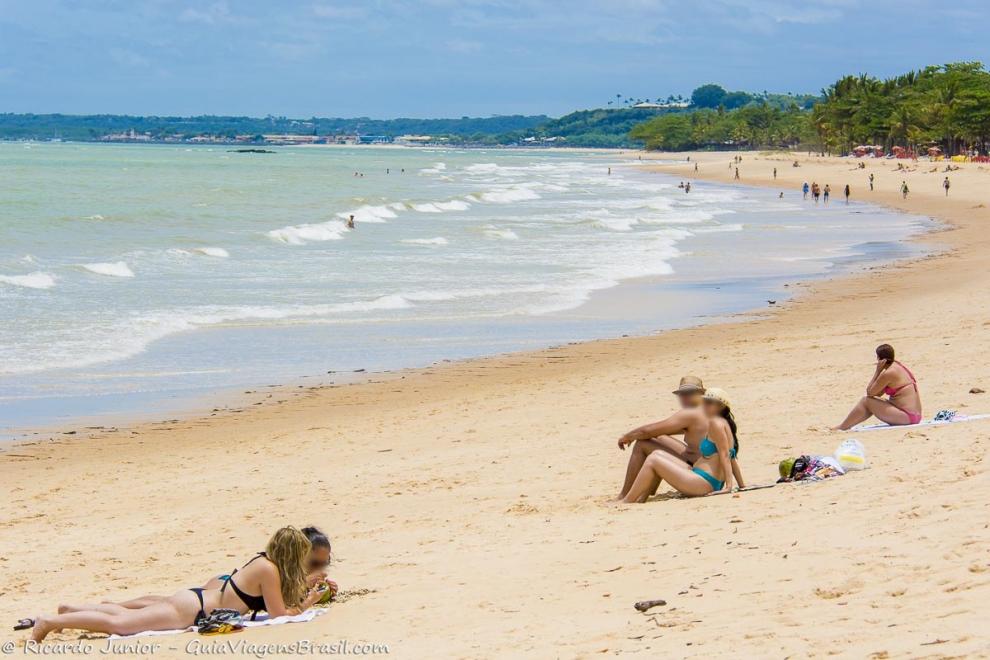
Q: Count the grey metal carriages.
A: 0